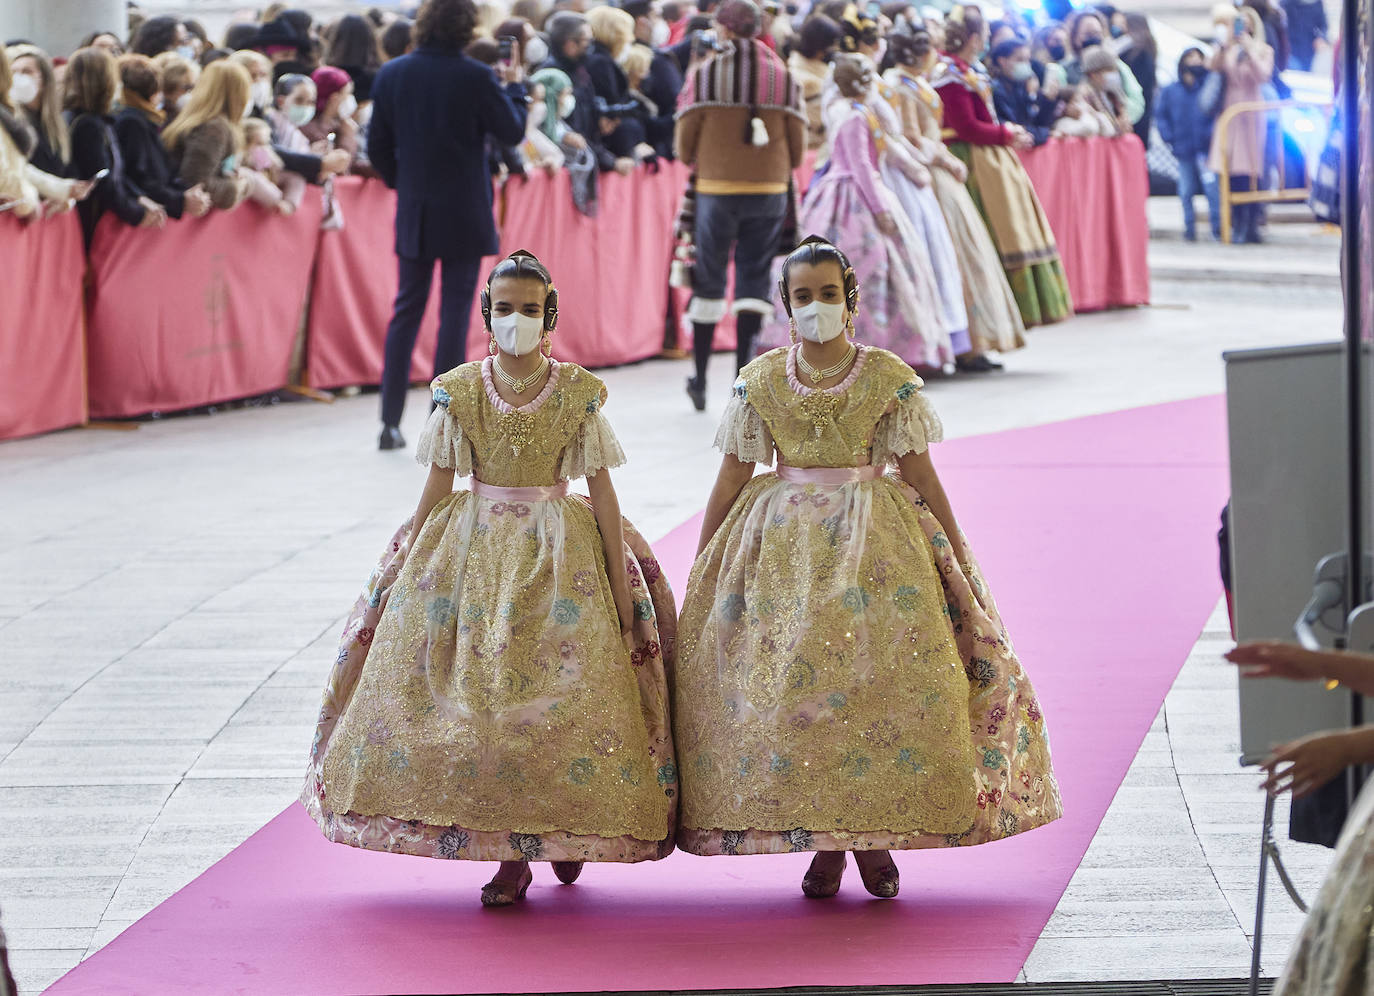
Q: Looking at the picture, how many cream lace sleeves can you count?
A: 4